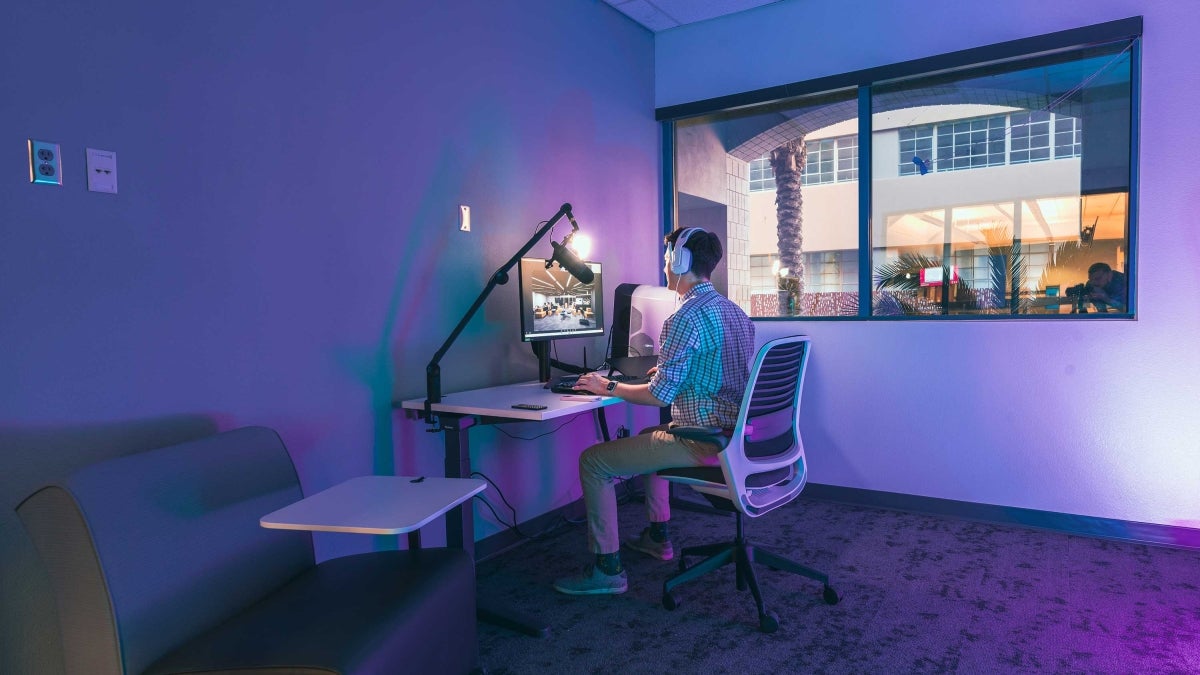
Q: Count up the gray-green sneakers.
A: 2